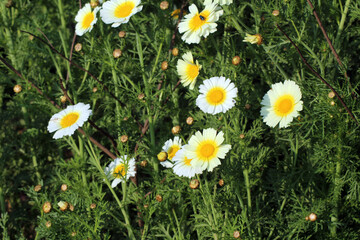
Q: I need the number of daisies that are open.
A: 11